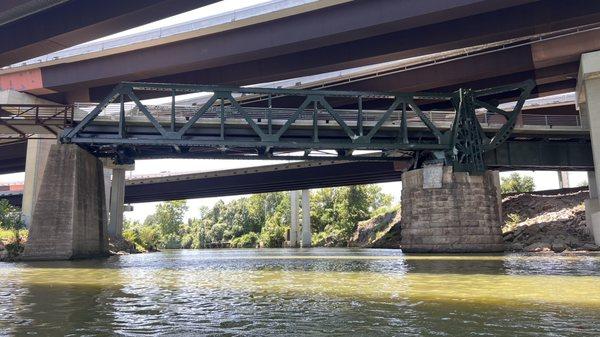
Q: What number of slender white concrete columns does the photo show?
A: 2